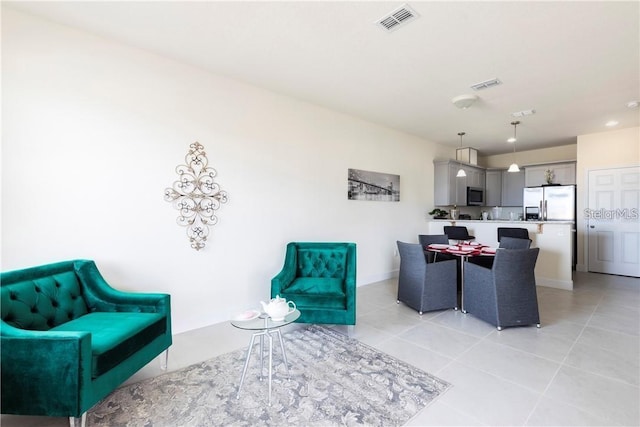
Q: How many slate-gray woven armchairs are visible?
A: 4